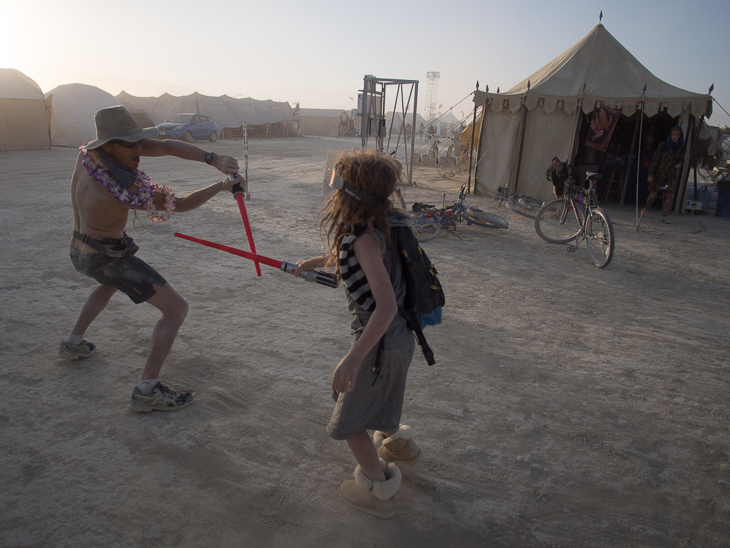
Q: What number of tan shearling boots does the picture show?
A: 2